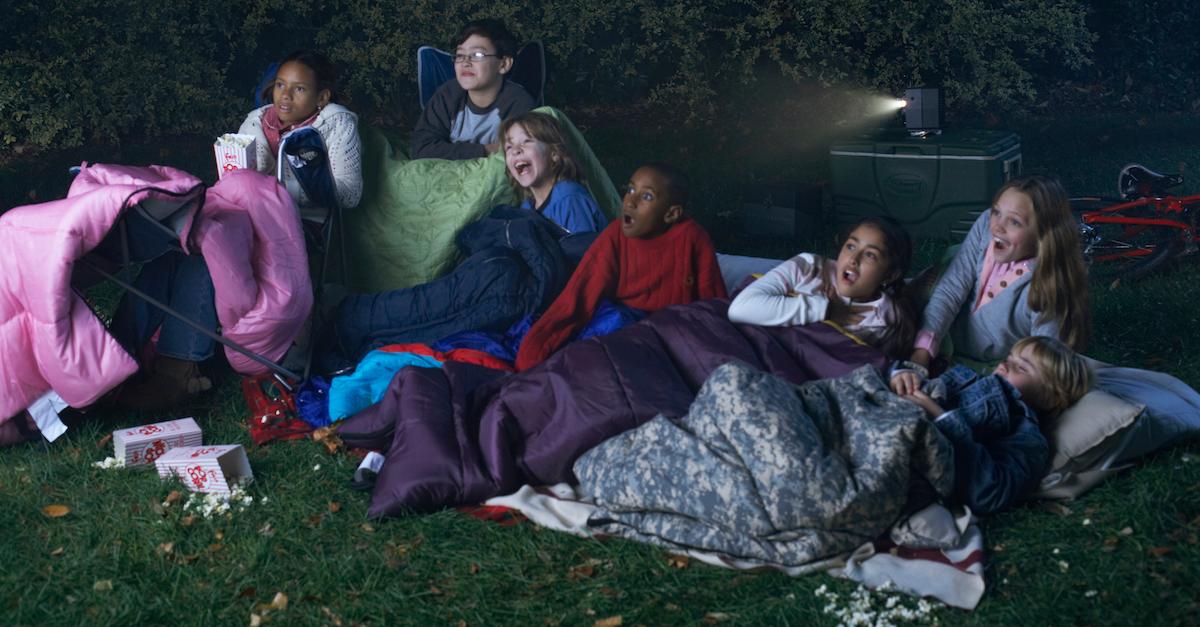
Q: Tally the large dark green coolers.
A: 1